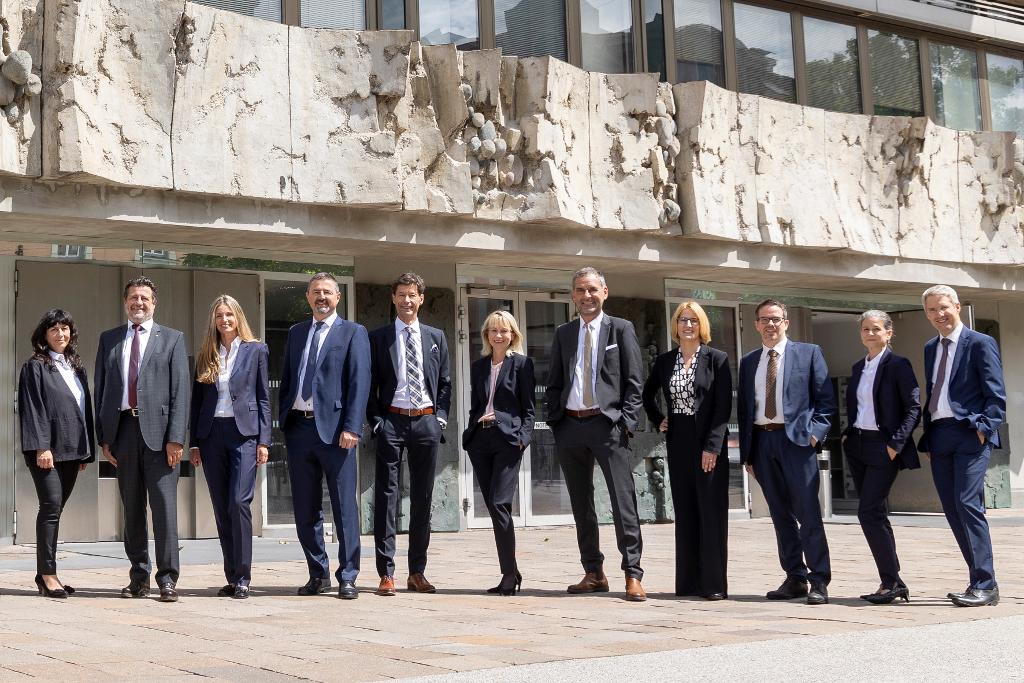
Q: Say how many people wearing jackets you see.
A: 11